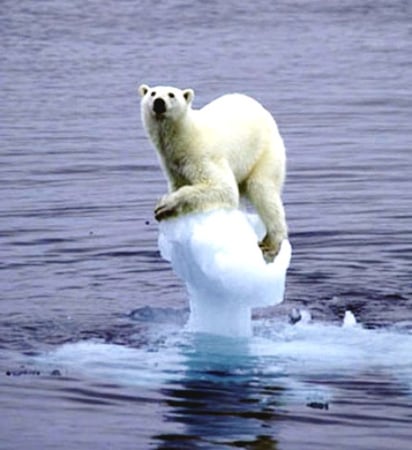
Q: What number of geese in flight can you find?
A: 0